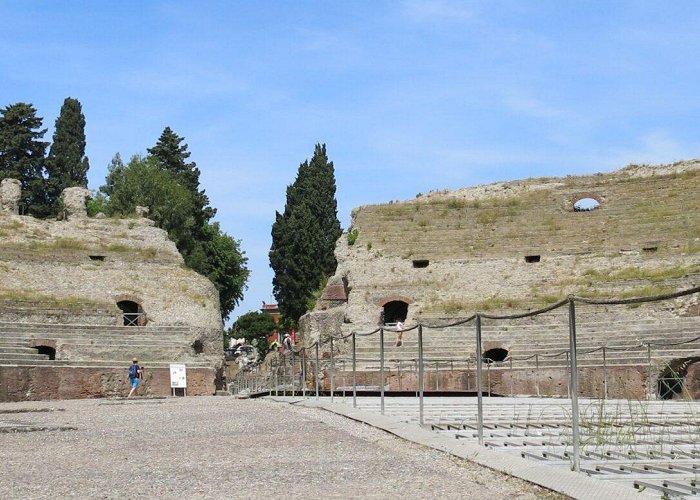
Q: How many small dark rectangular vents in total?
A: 4